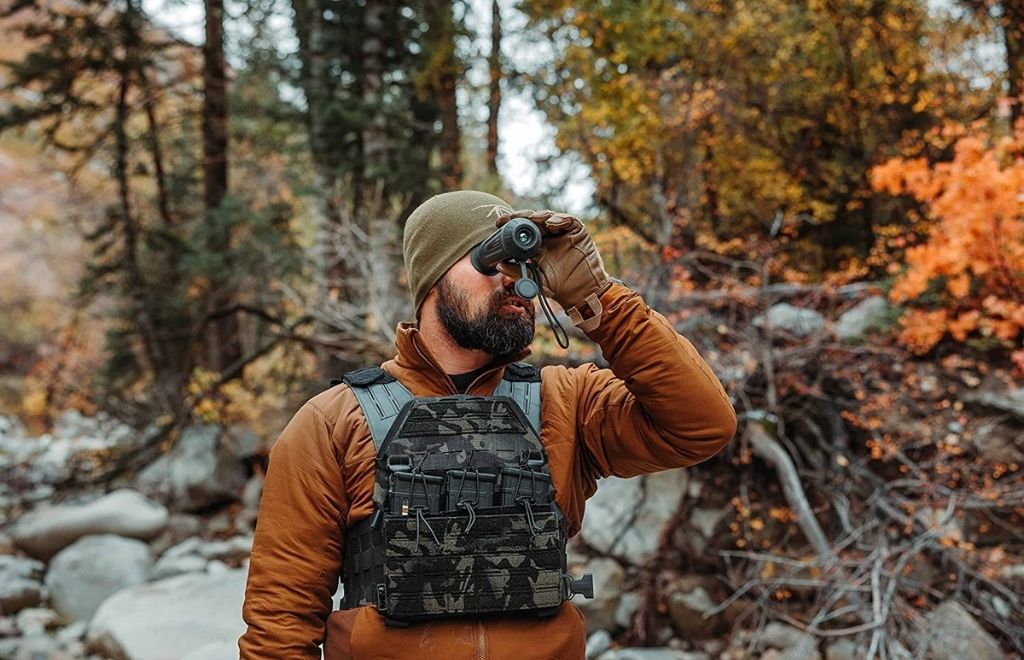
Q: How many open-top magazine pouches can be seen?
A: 3